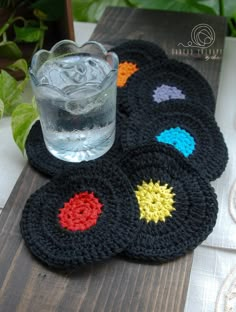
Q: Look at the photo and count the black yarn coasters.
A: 6